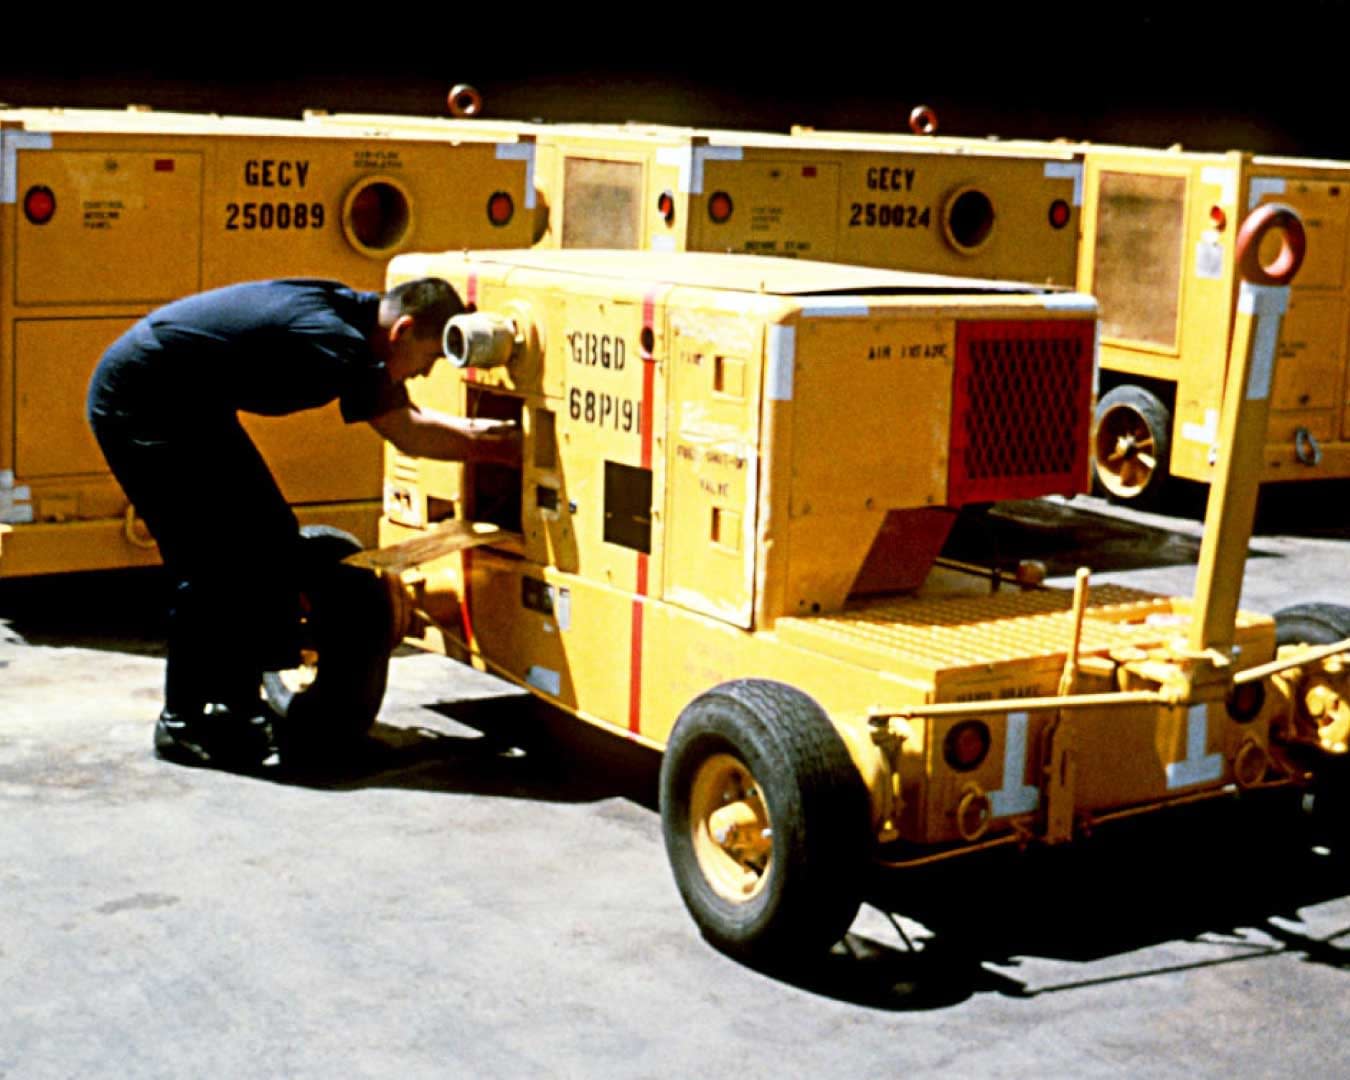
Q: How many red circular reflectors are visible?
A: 8